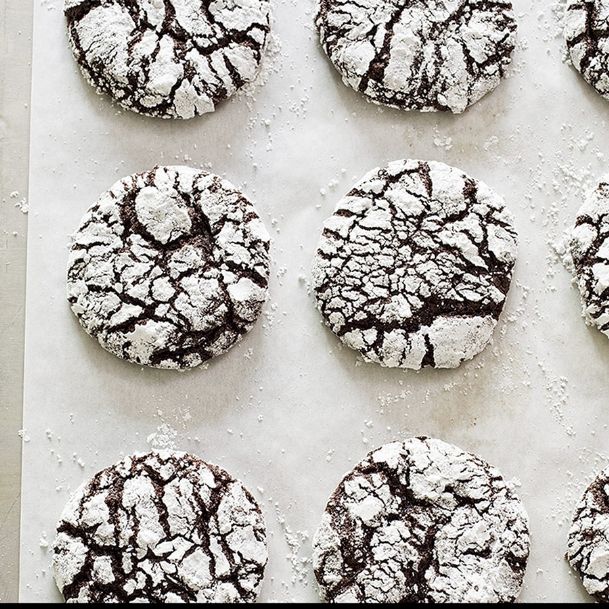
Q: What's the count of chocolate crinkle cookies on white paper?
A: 9